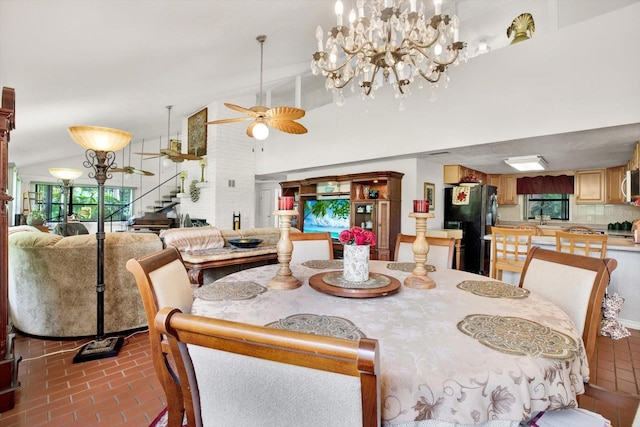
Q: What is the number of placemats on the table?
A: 6